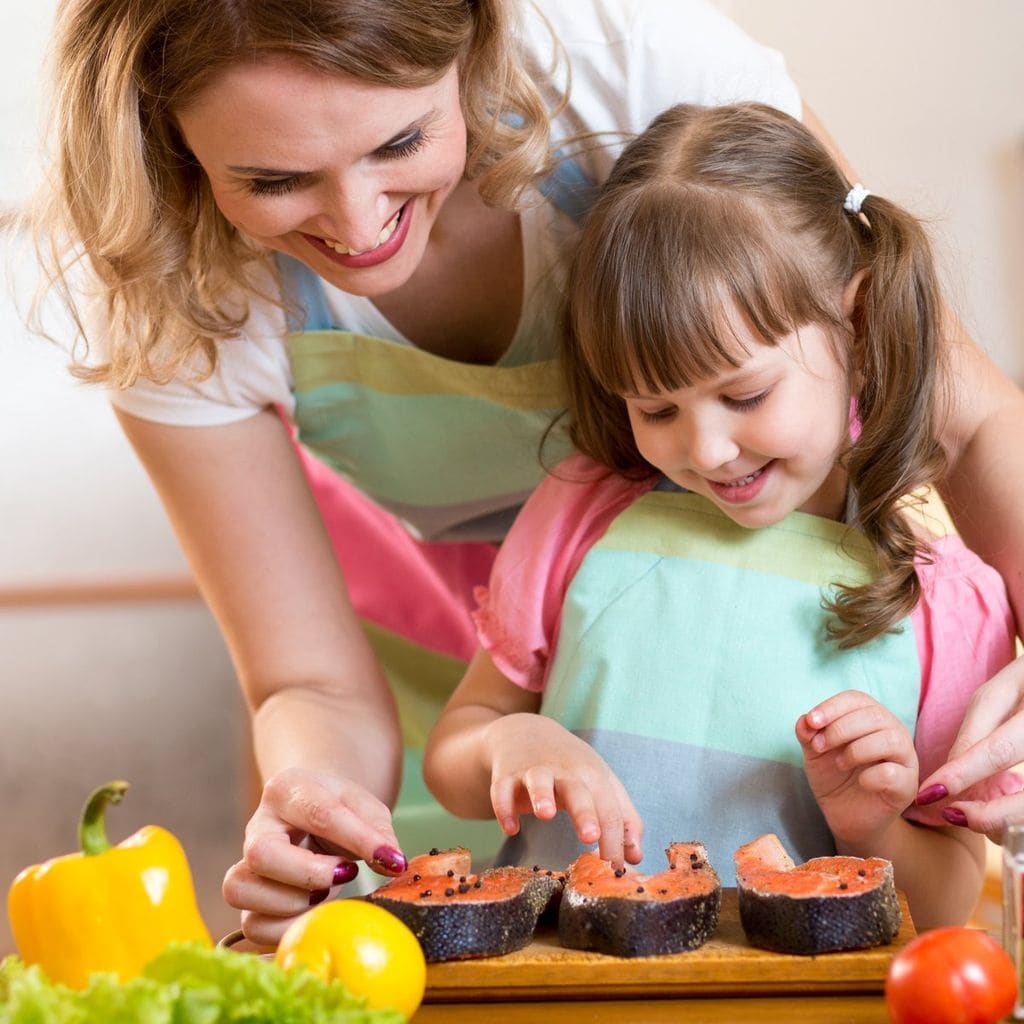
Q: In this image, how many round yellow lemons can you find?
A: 1